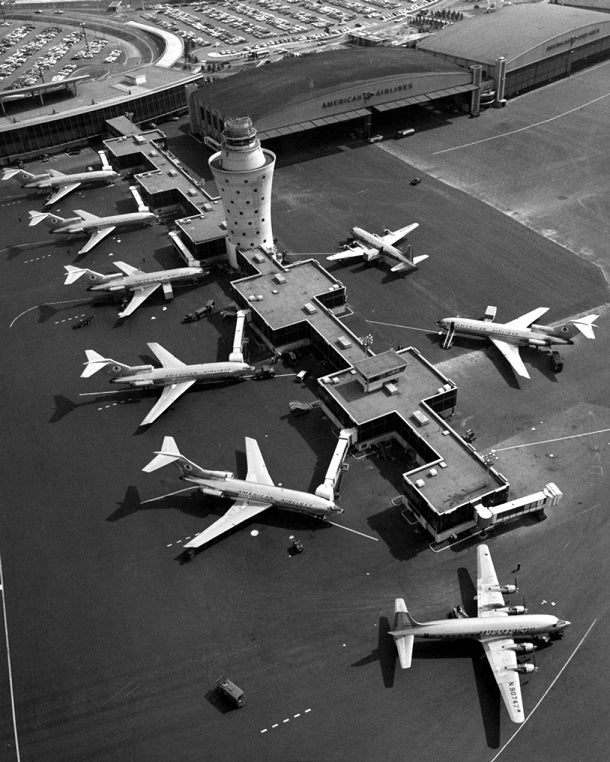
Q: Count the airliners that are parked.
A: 8